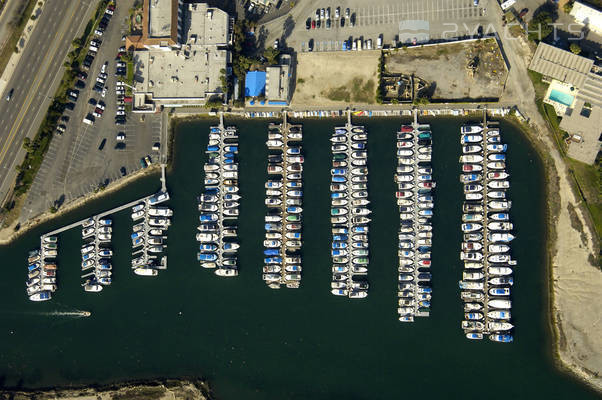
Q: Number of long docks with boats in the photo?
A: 5